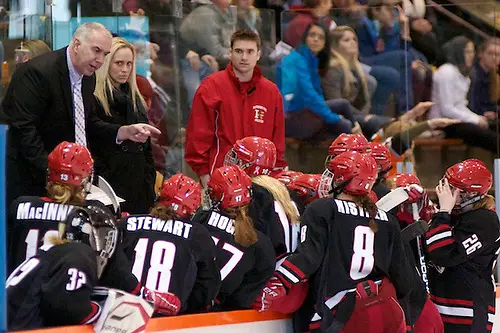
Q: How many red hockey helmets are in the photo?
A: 11